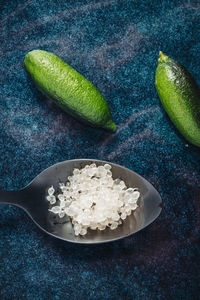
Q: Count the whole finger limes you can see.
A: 2